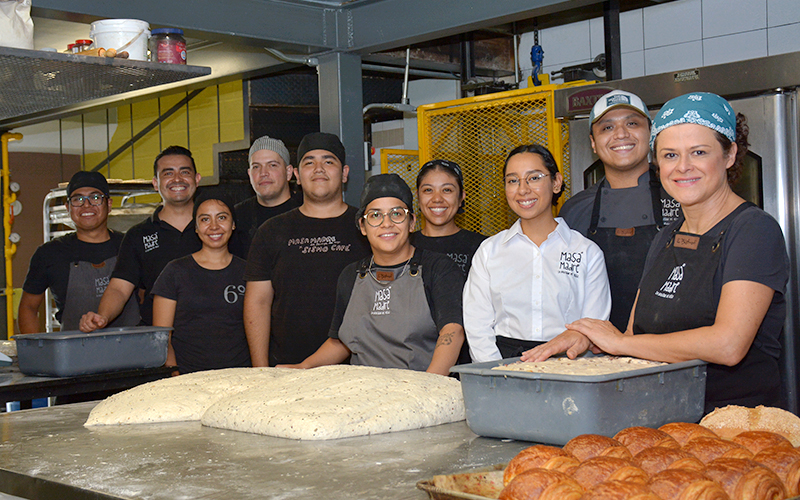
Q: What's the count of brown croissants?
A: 13